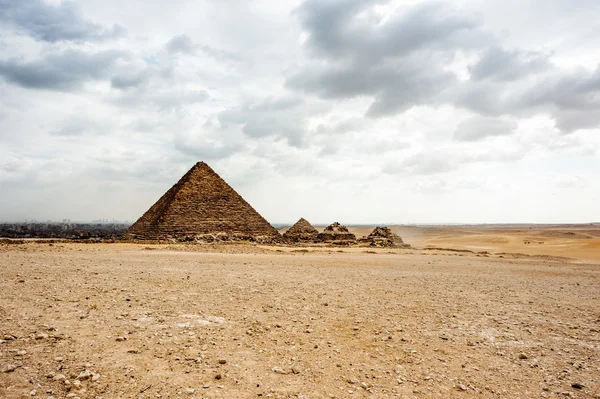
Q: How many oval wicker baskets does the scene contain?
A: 0